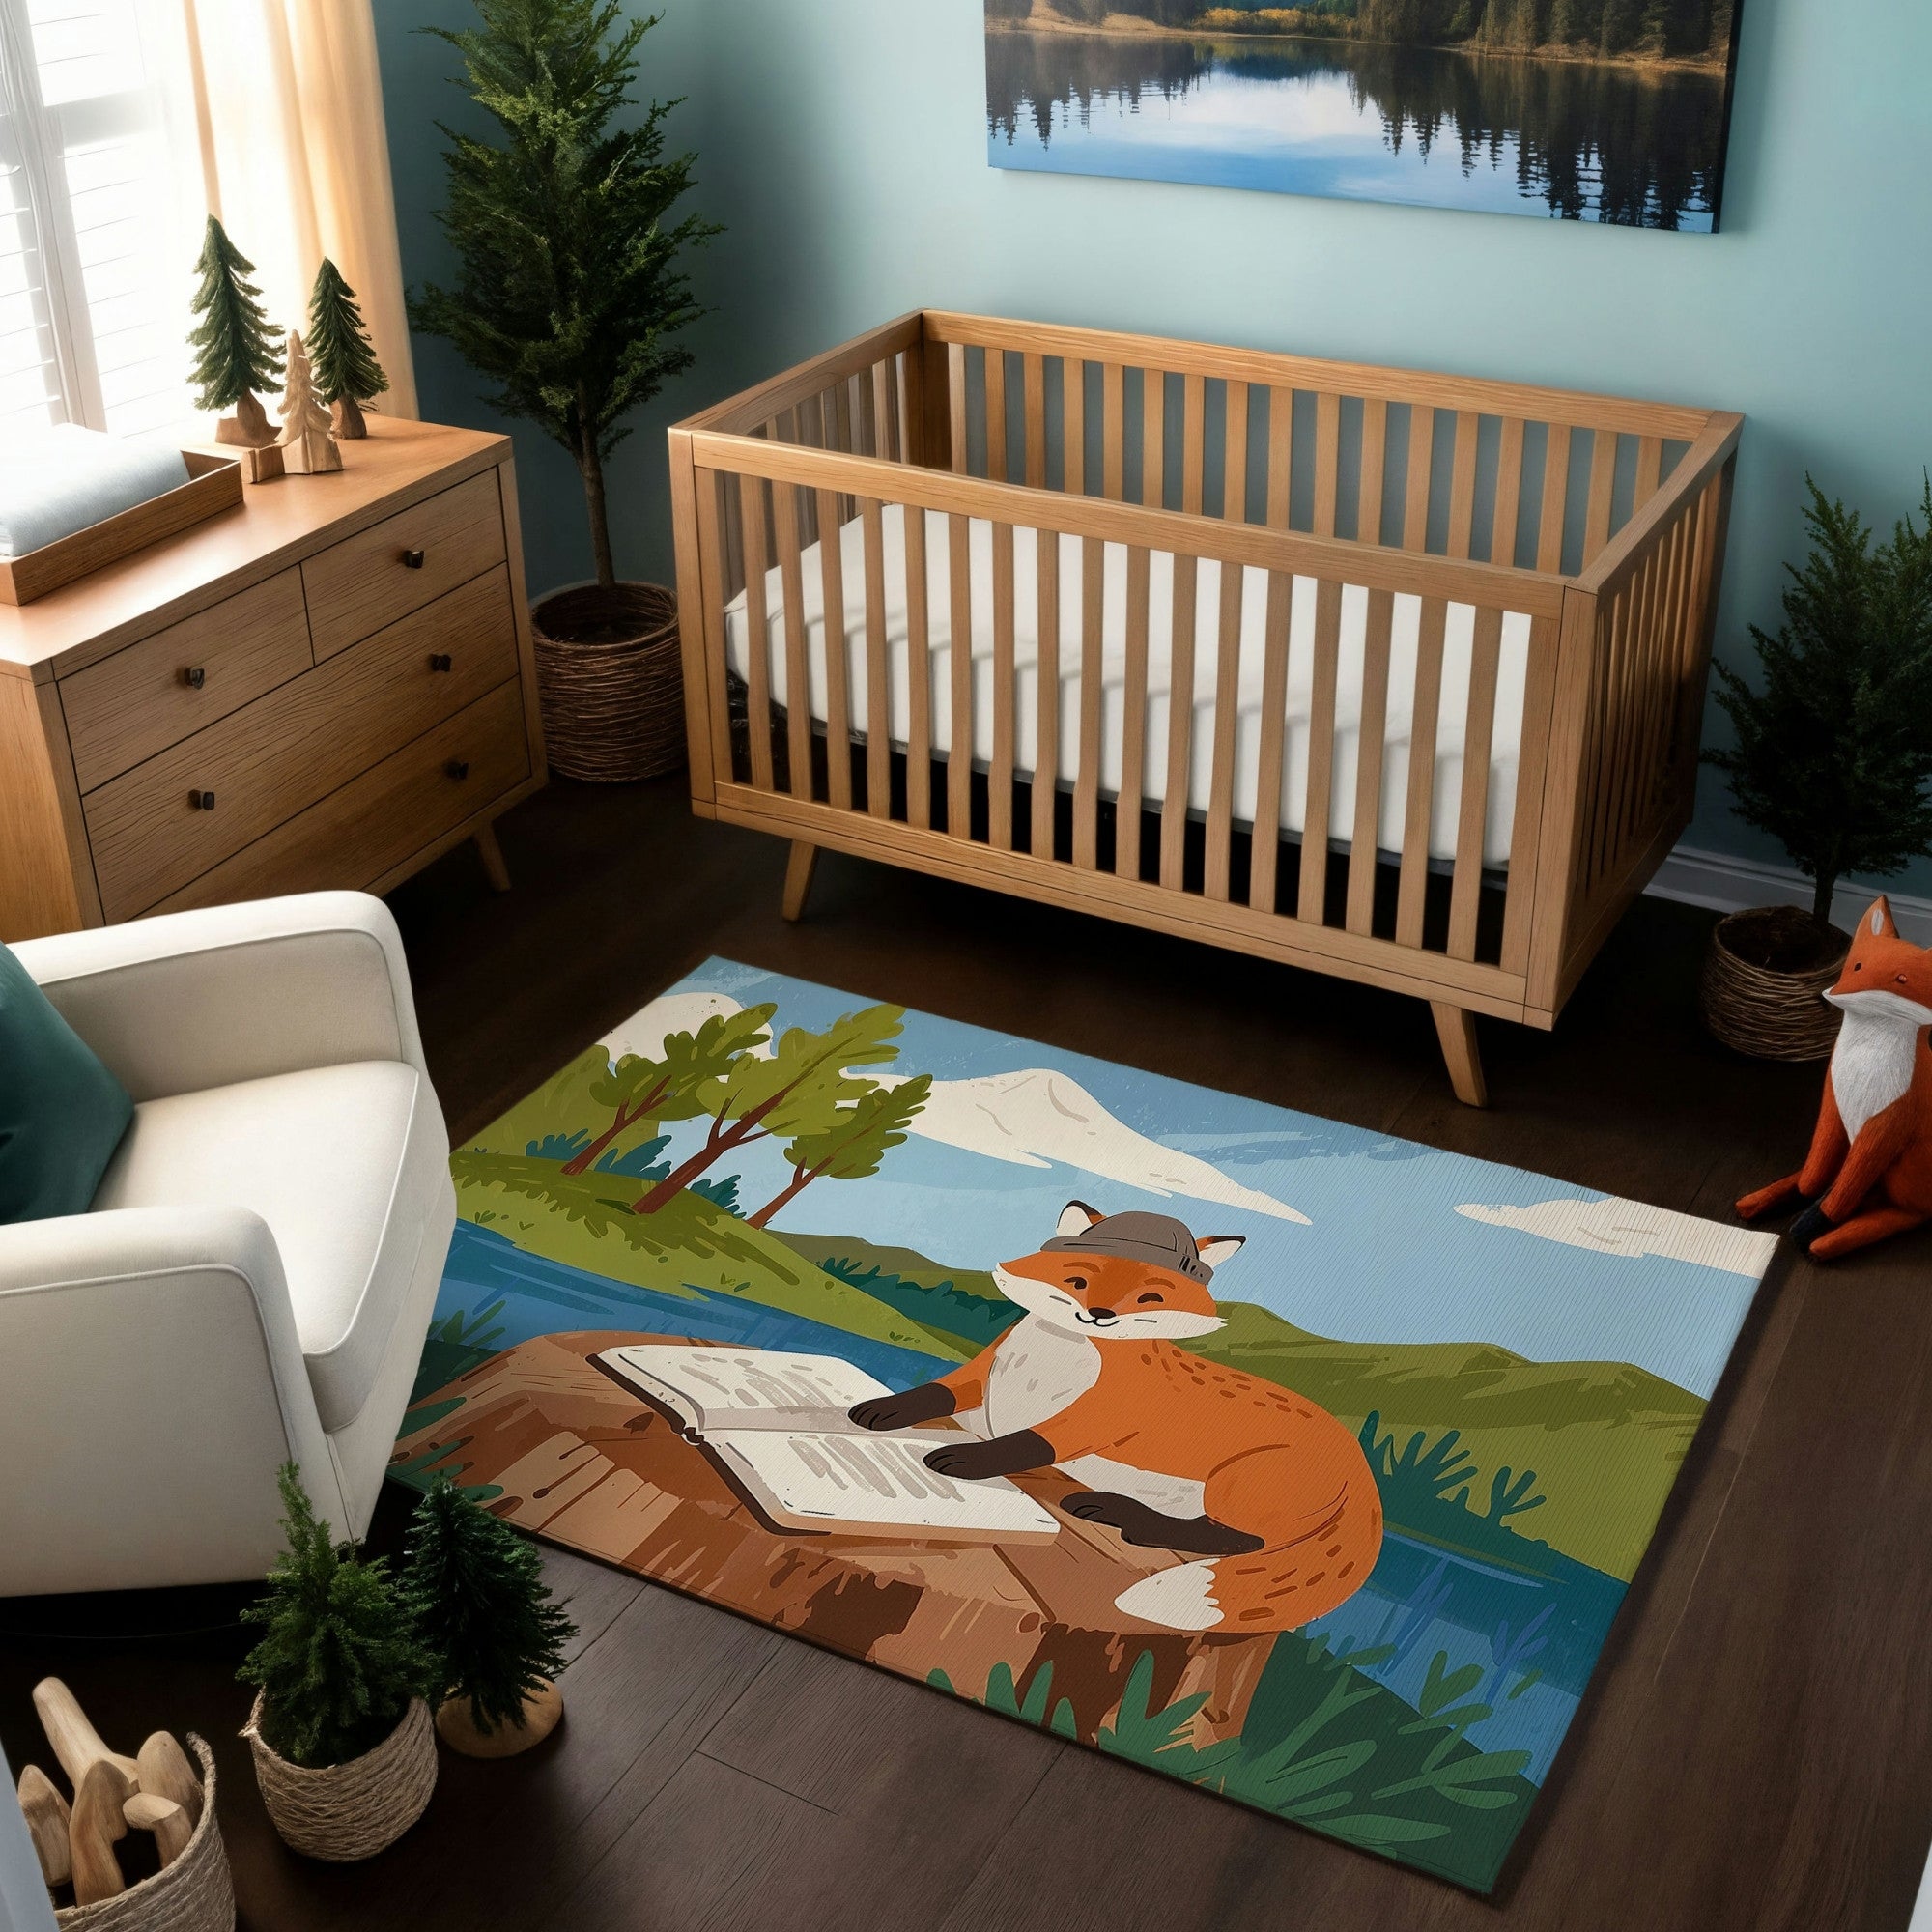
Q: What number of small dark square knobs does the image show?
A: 5